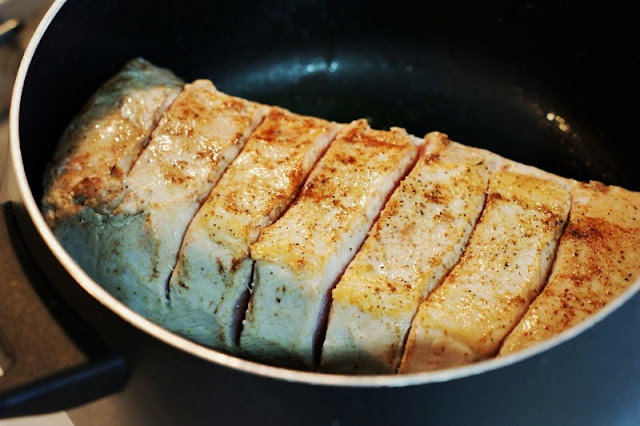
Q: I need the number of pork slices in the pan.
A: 7